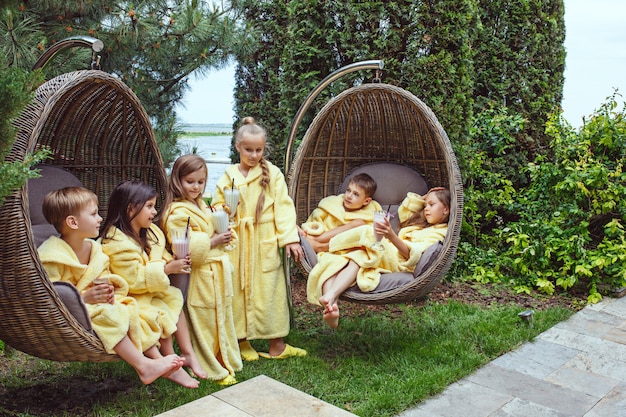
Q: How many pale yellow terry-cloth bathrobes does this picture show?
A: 6